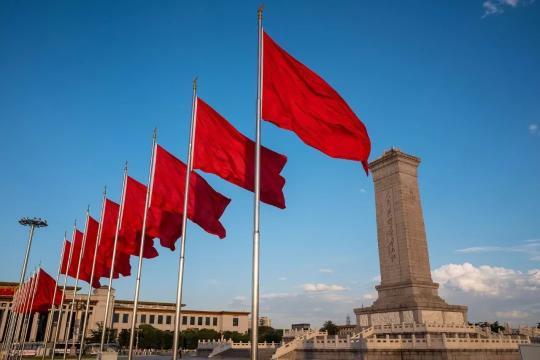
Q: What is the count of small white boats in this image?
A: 0